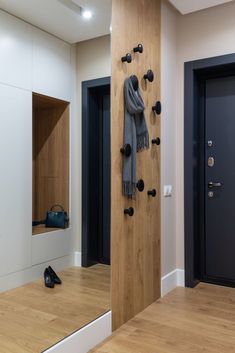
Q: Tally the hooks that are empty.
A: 9